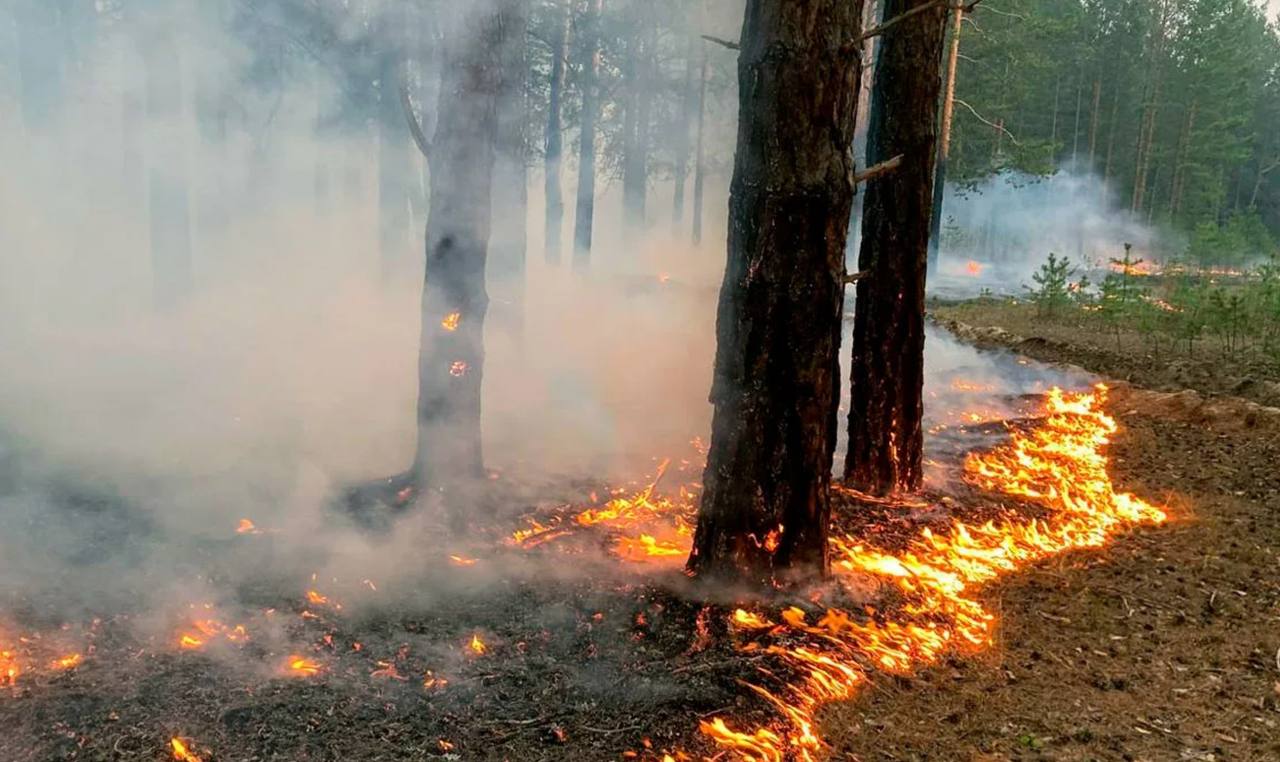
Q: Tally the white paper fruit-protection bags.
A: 0